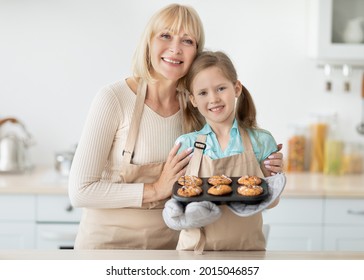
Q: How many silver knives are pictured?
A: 0